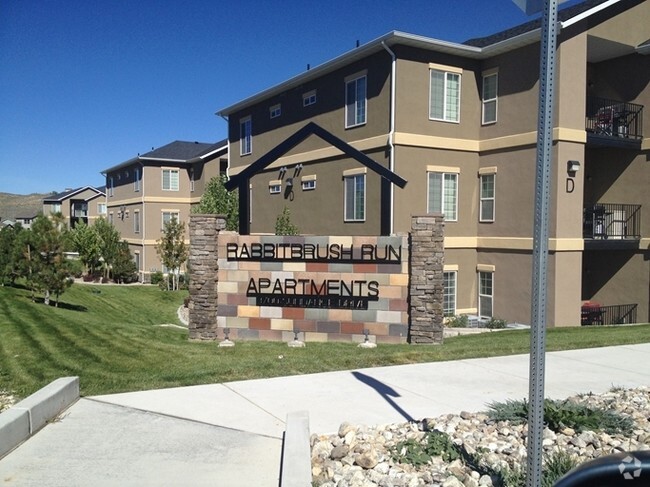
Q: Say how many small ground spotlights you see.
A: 3